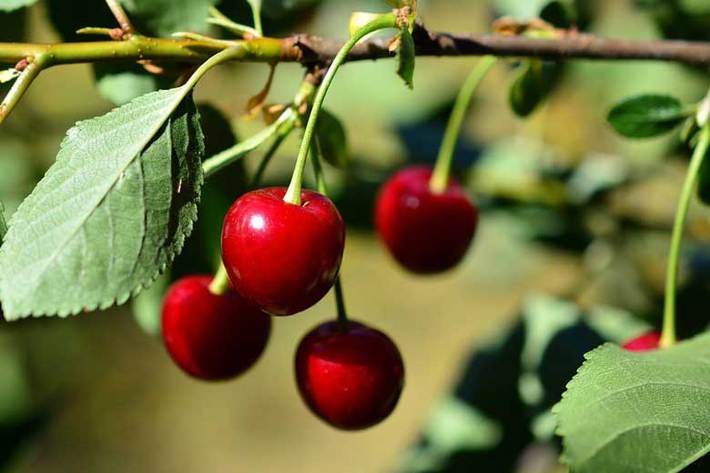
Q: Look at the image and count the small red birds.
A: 0